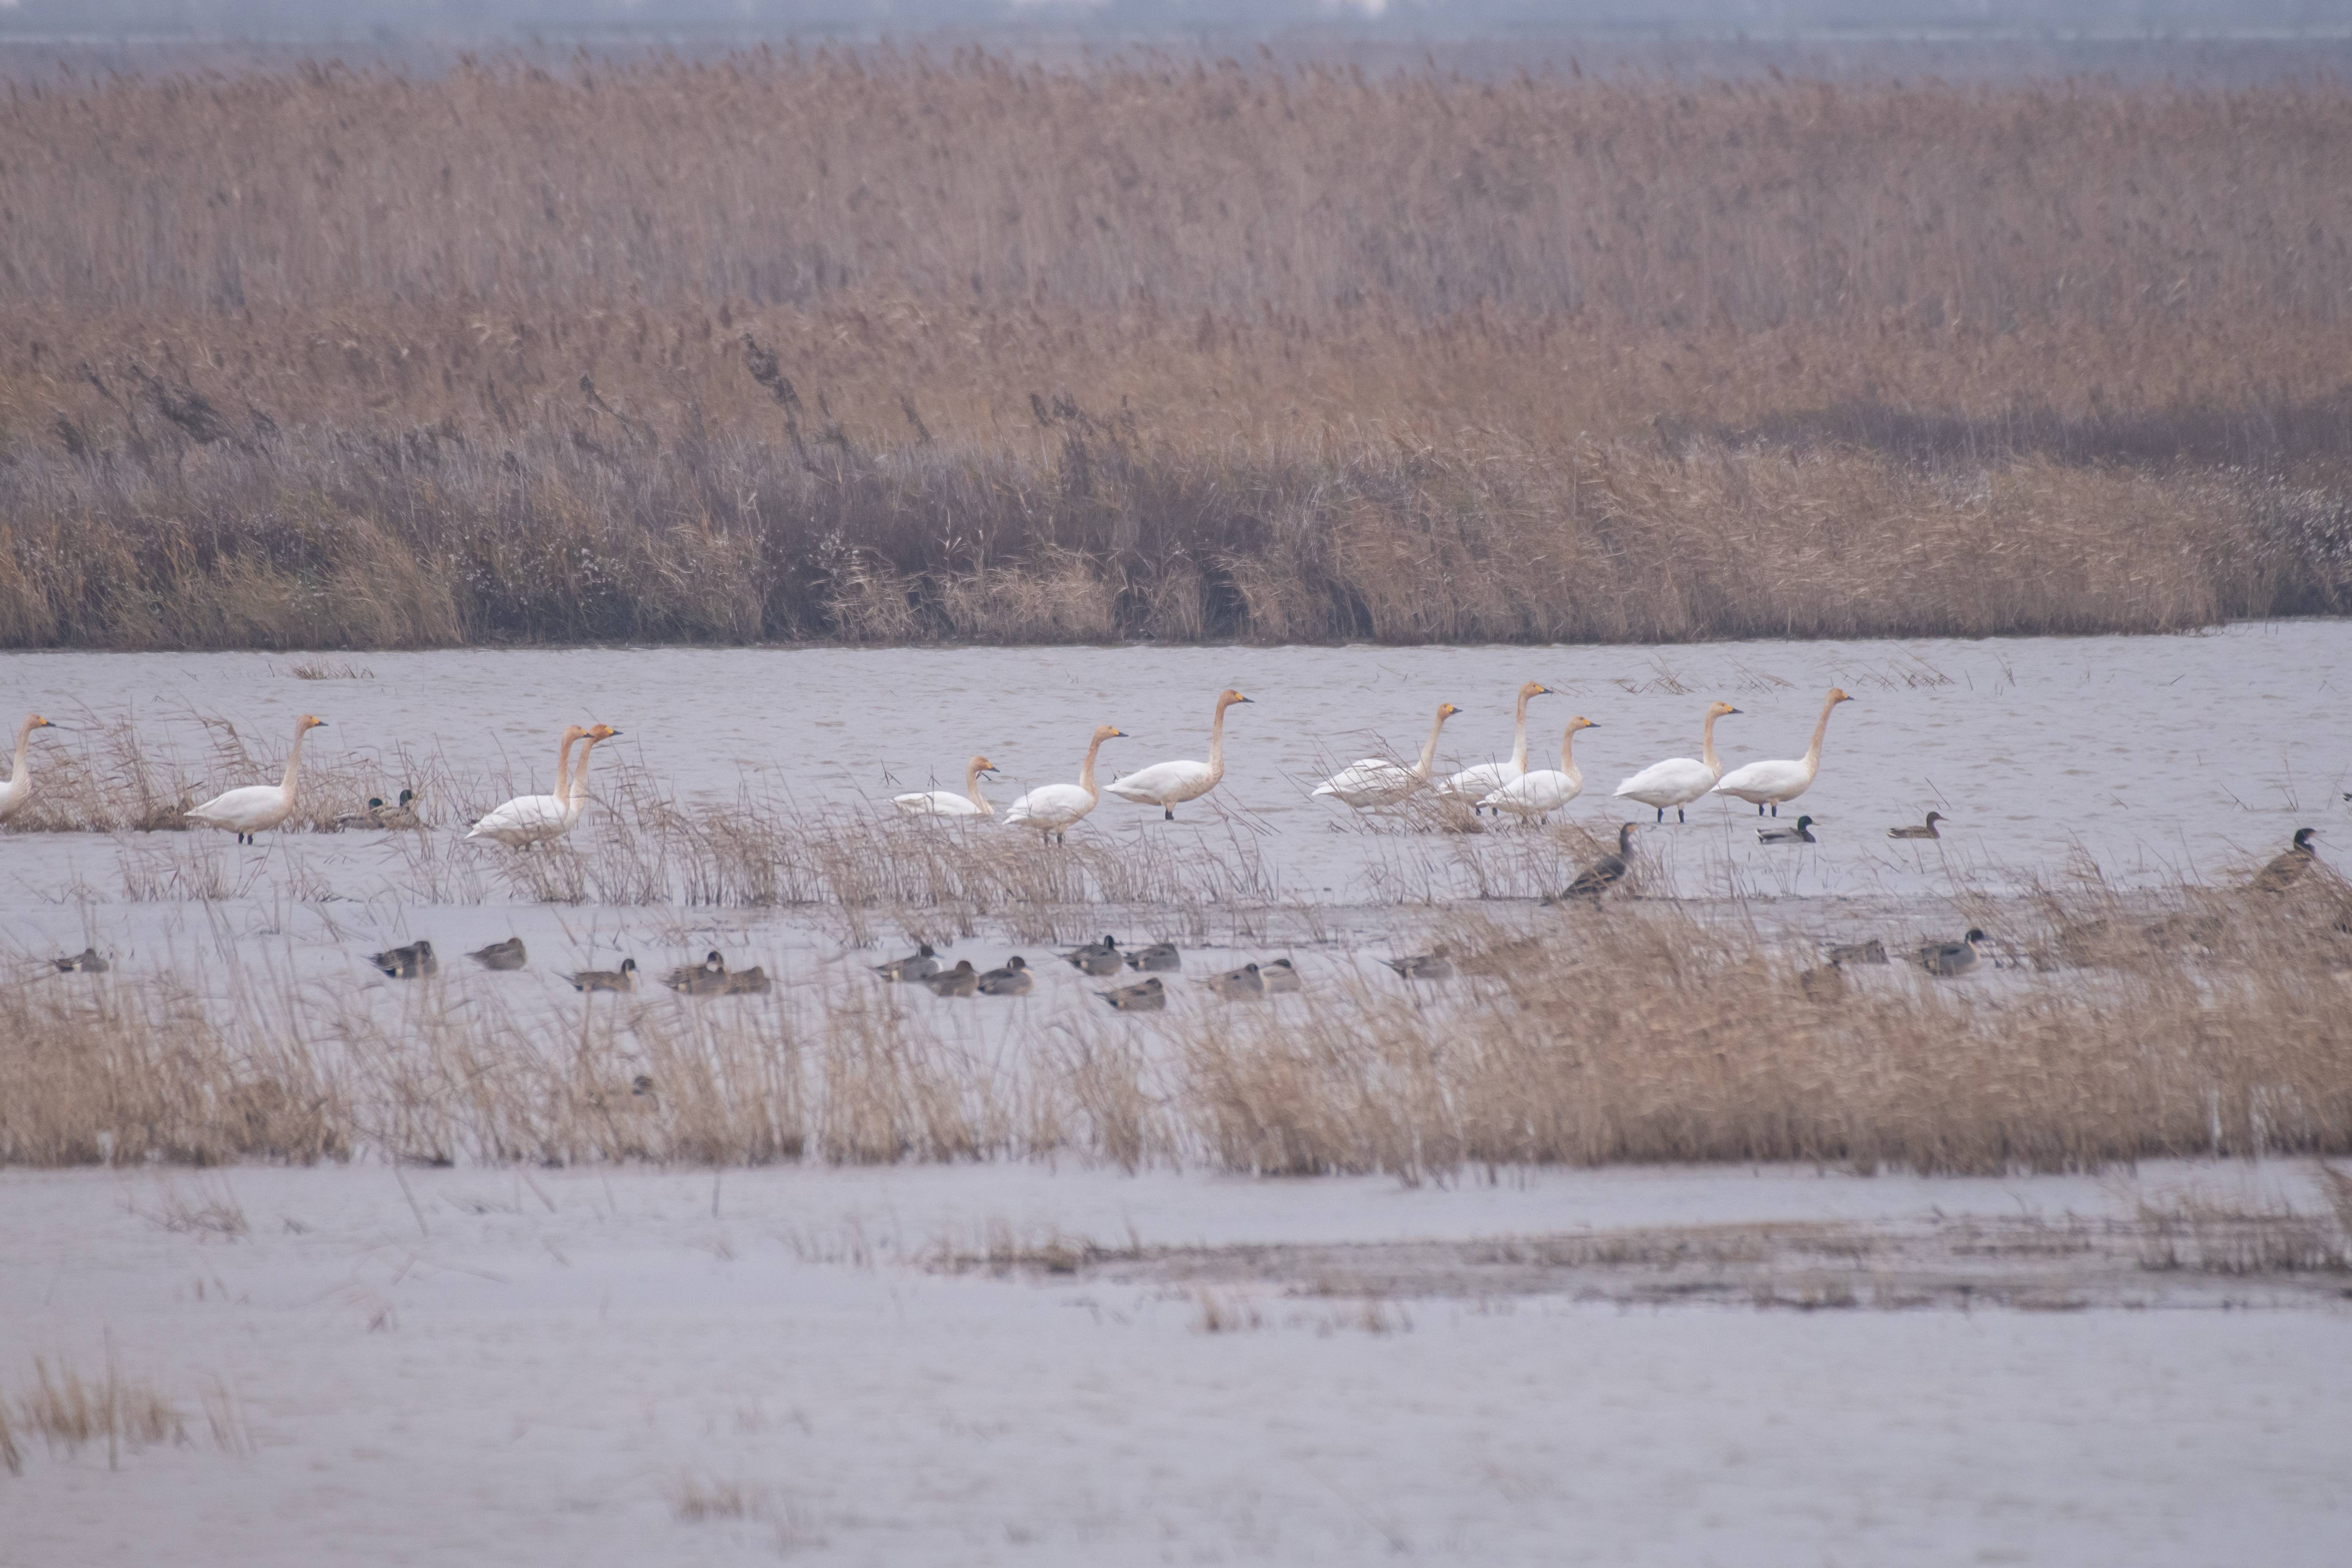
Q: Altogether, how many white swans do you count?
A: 12